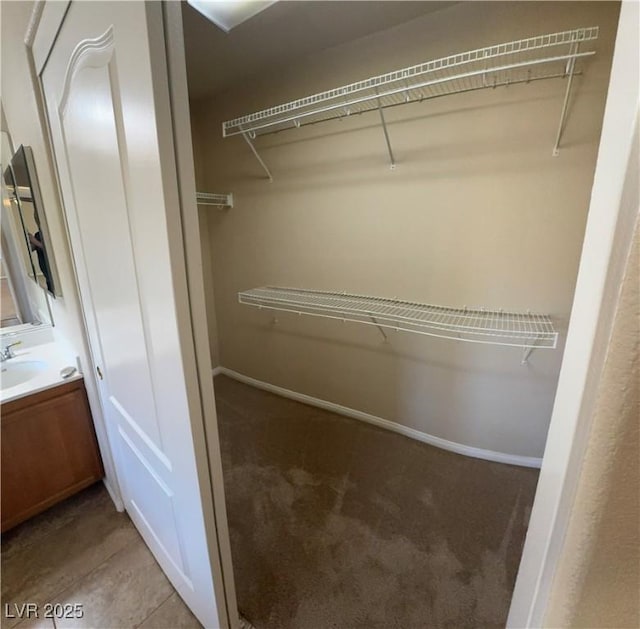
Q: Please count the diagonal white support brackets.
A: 5